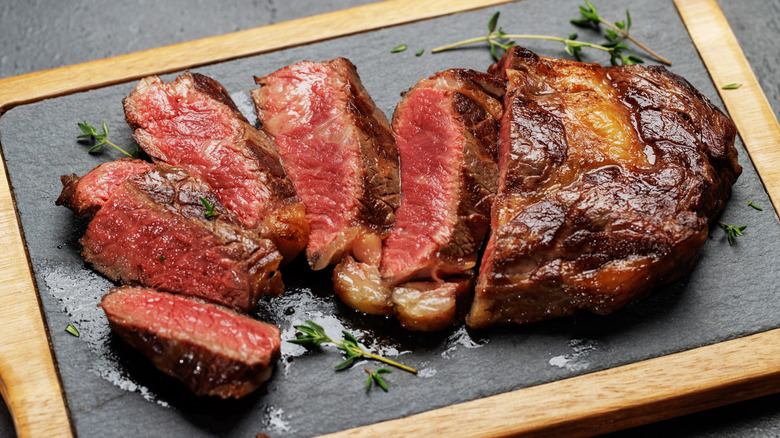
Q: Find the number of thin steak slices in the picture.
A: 5